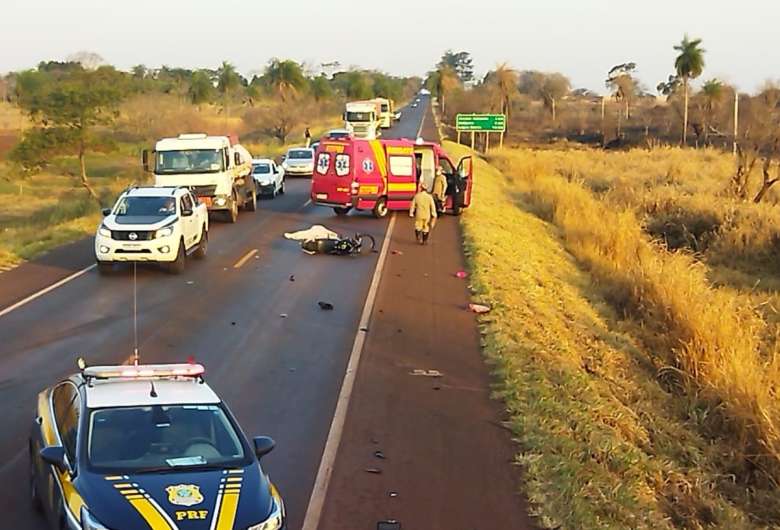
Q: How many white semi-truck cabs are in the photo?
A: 3